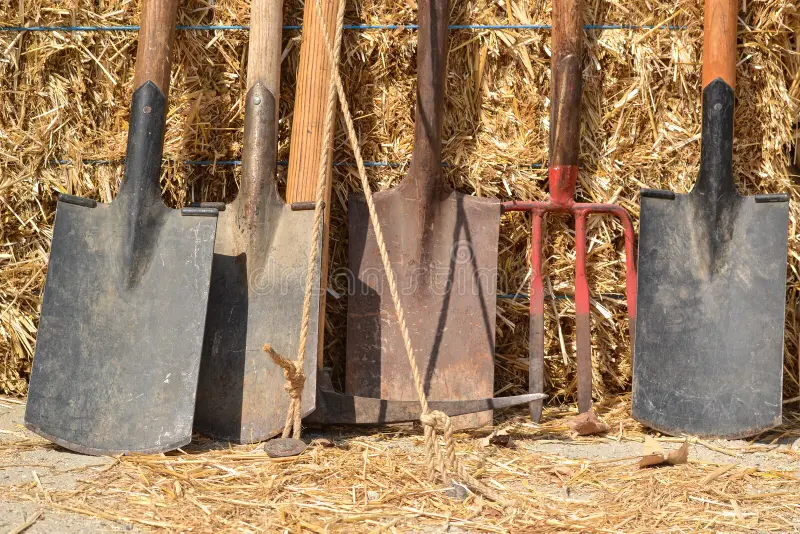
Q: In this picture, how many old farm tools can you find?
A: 6